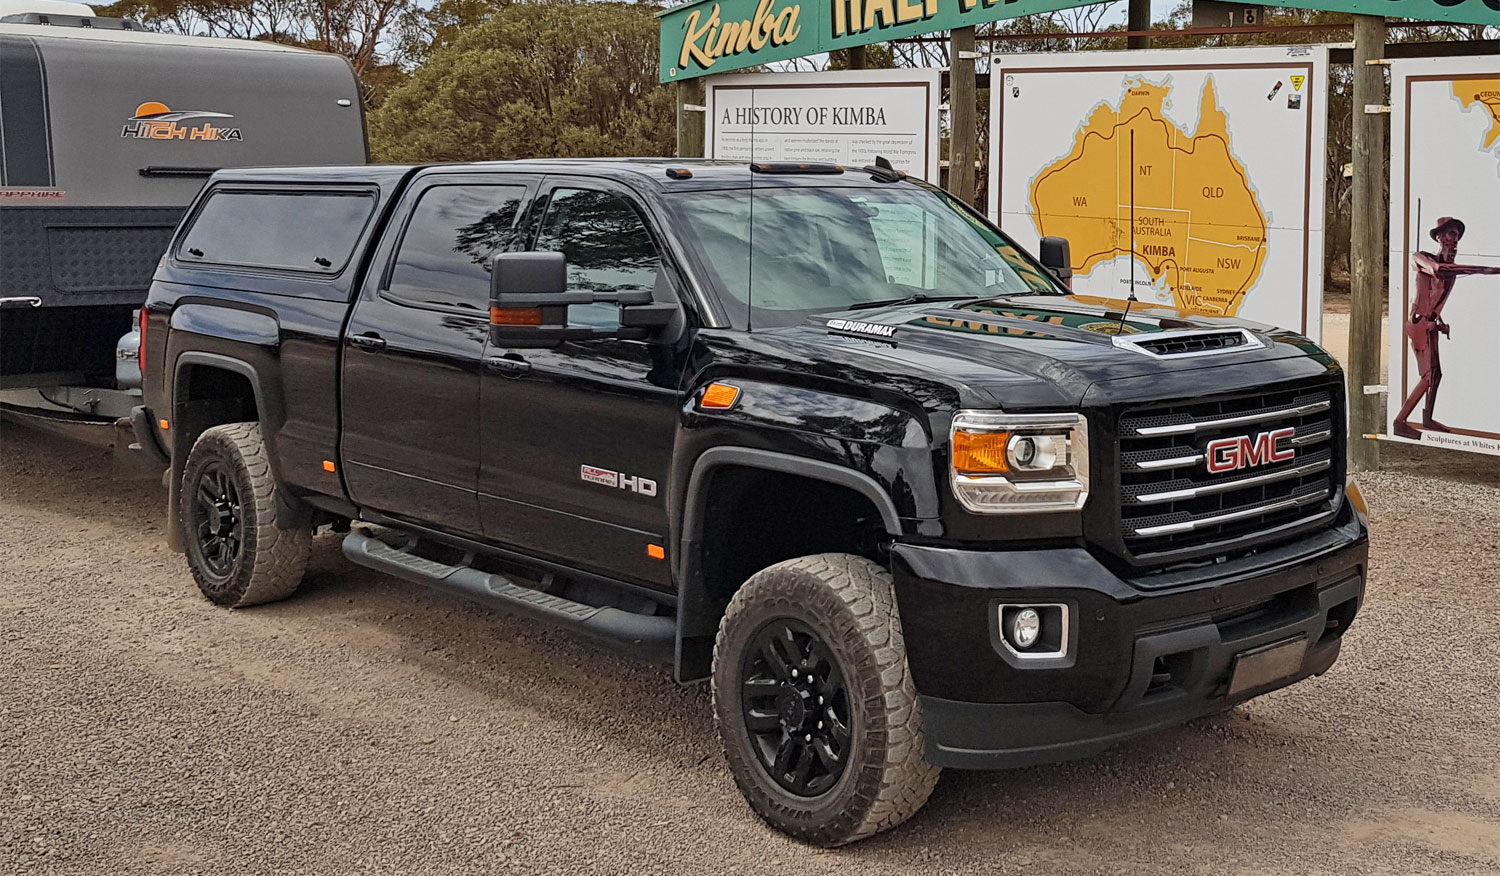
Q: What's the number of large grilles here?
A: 1